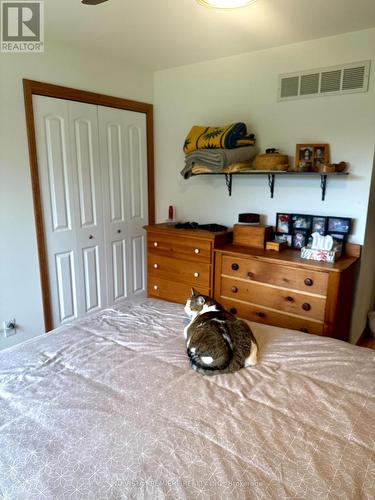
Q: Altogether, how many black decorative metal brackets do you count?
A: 3